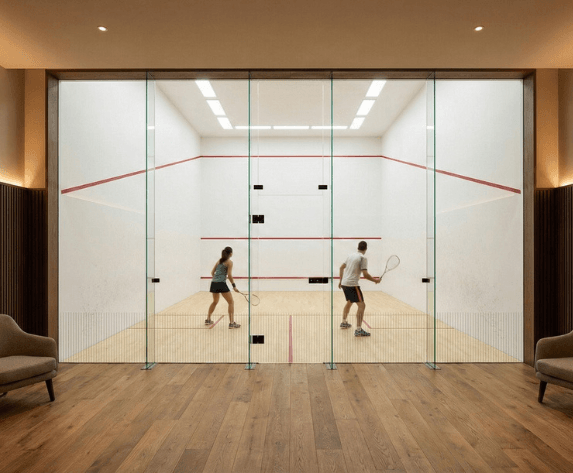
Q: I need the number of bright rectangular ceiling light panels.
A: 9